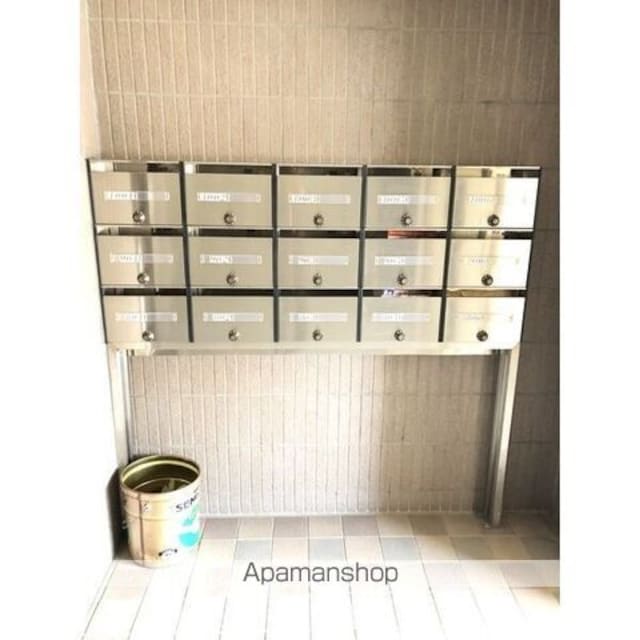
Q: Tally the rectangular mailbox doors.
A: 15